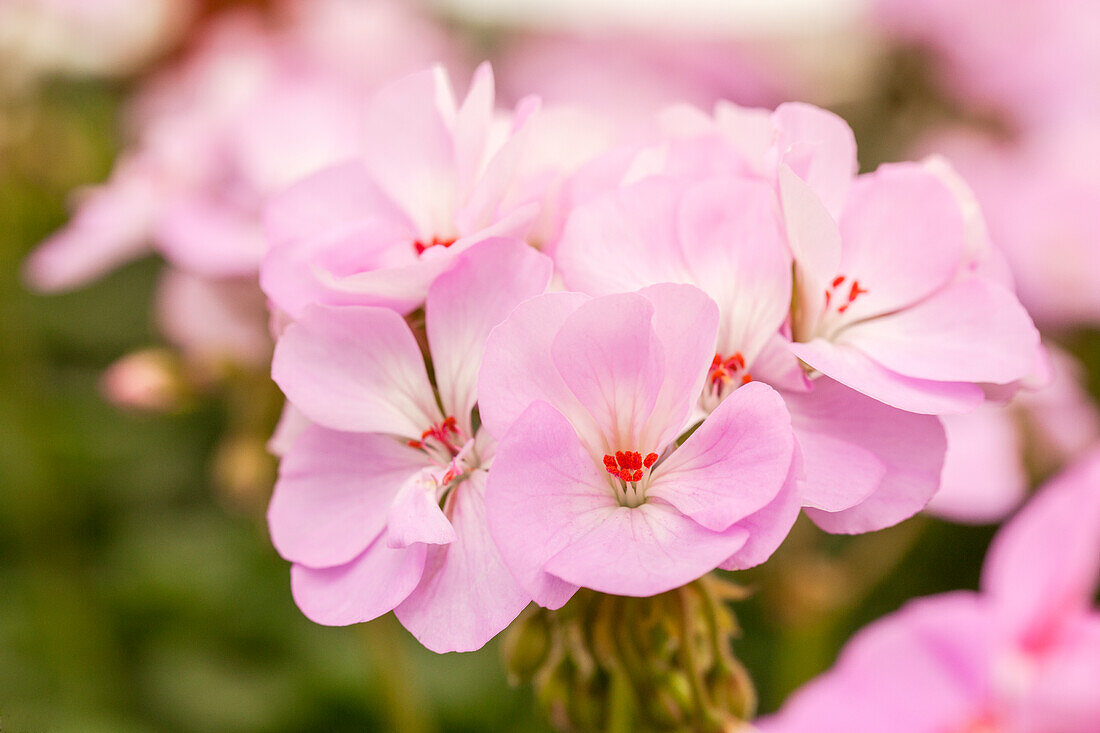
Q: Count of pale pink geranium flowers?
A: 5